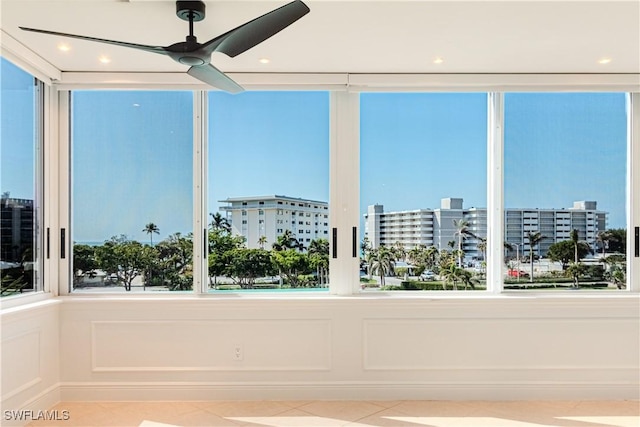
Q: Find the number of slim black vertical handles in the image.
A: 6